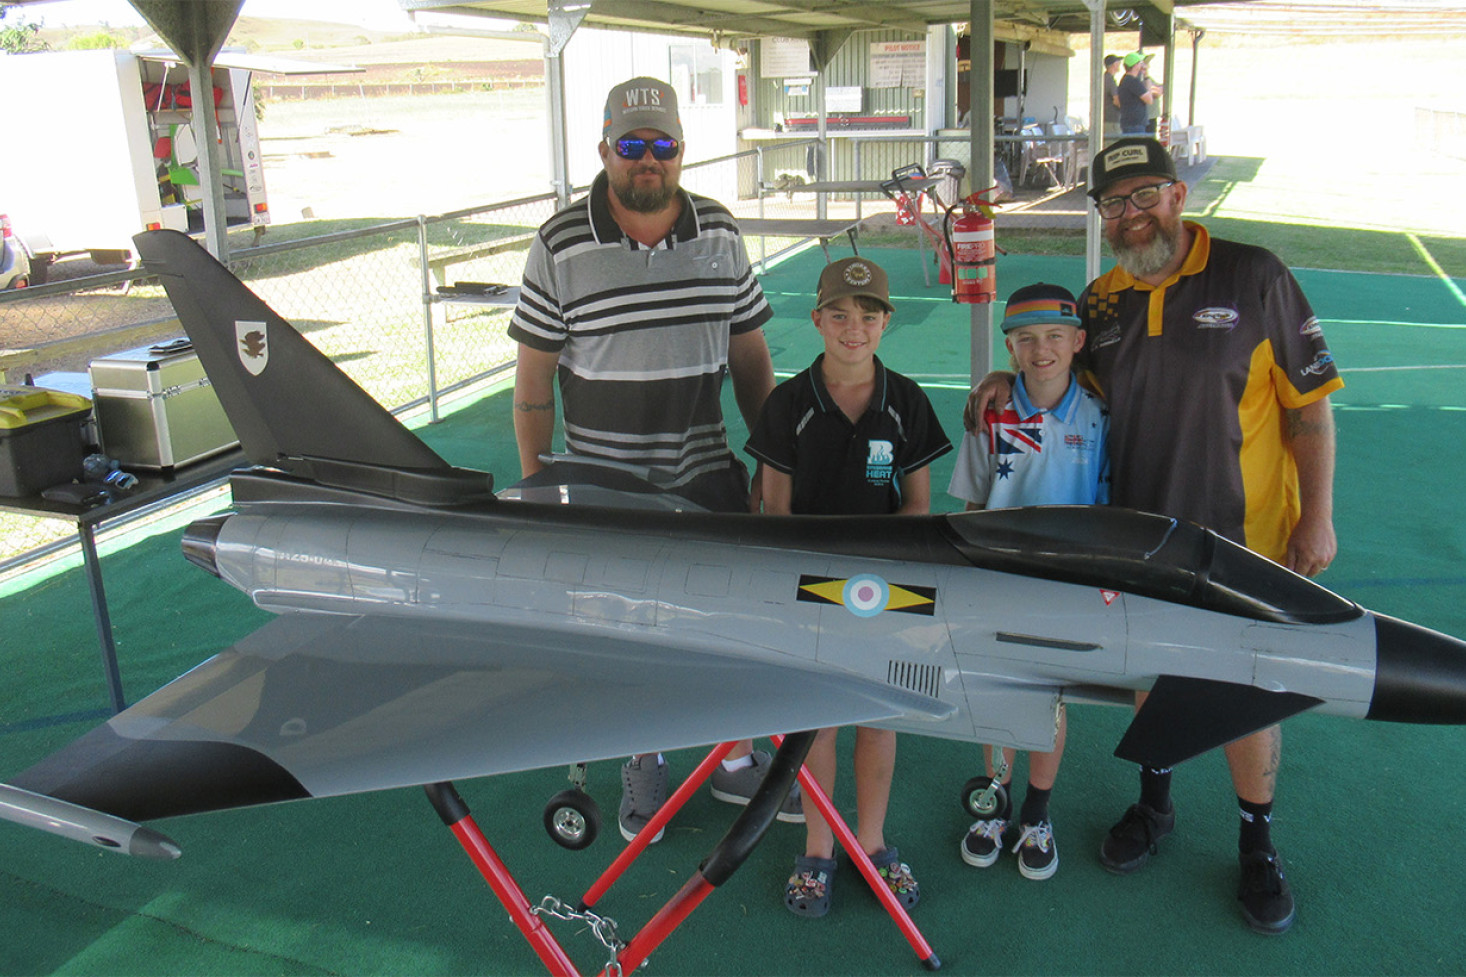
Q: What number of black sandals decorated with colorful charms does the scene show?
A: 2